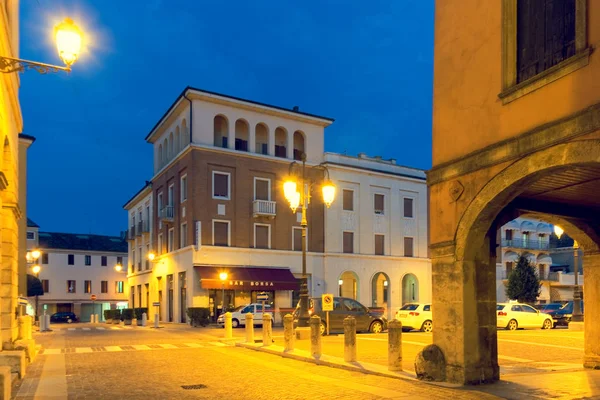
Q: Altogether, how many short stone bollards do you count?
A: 7